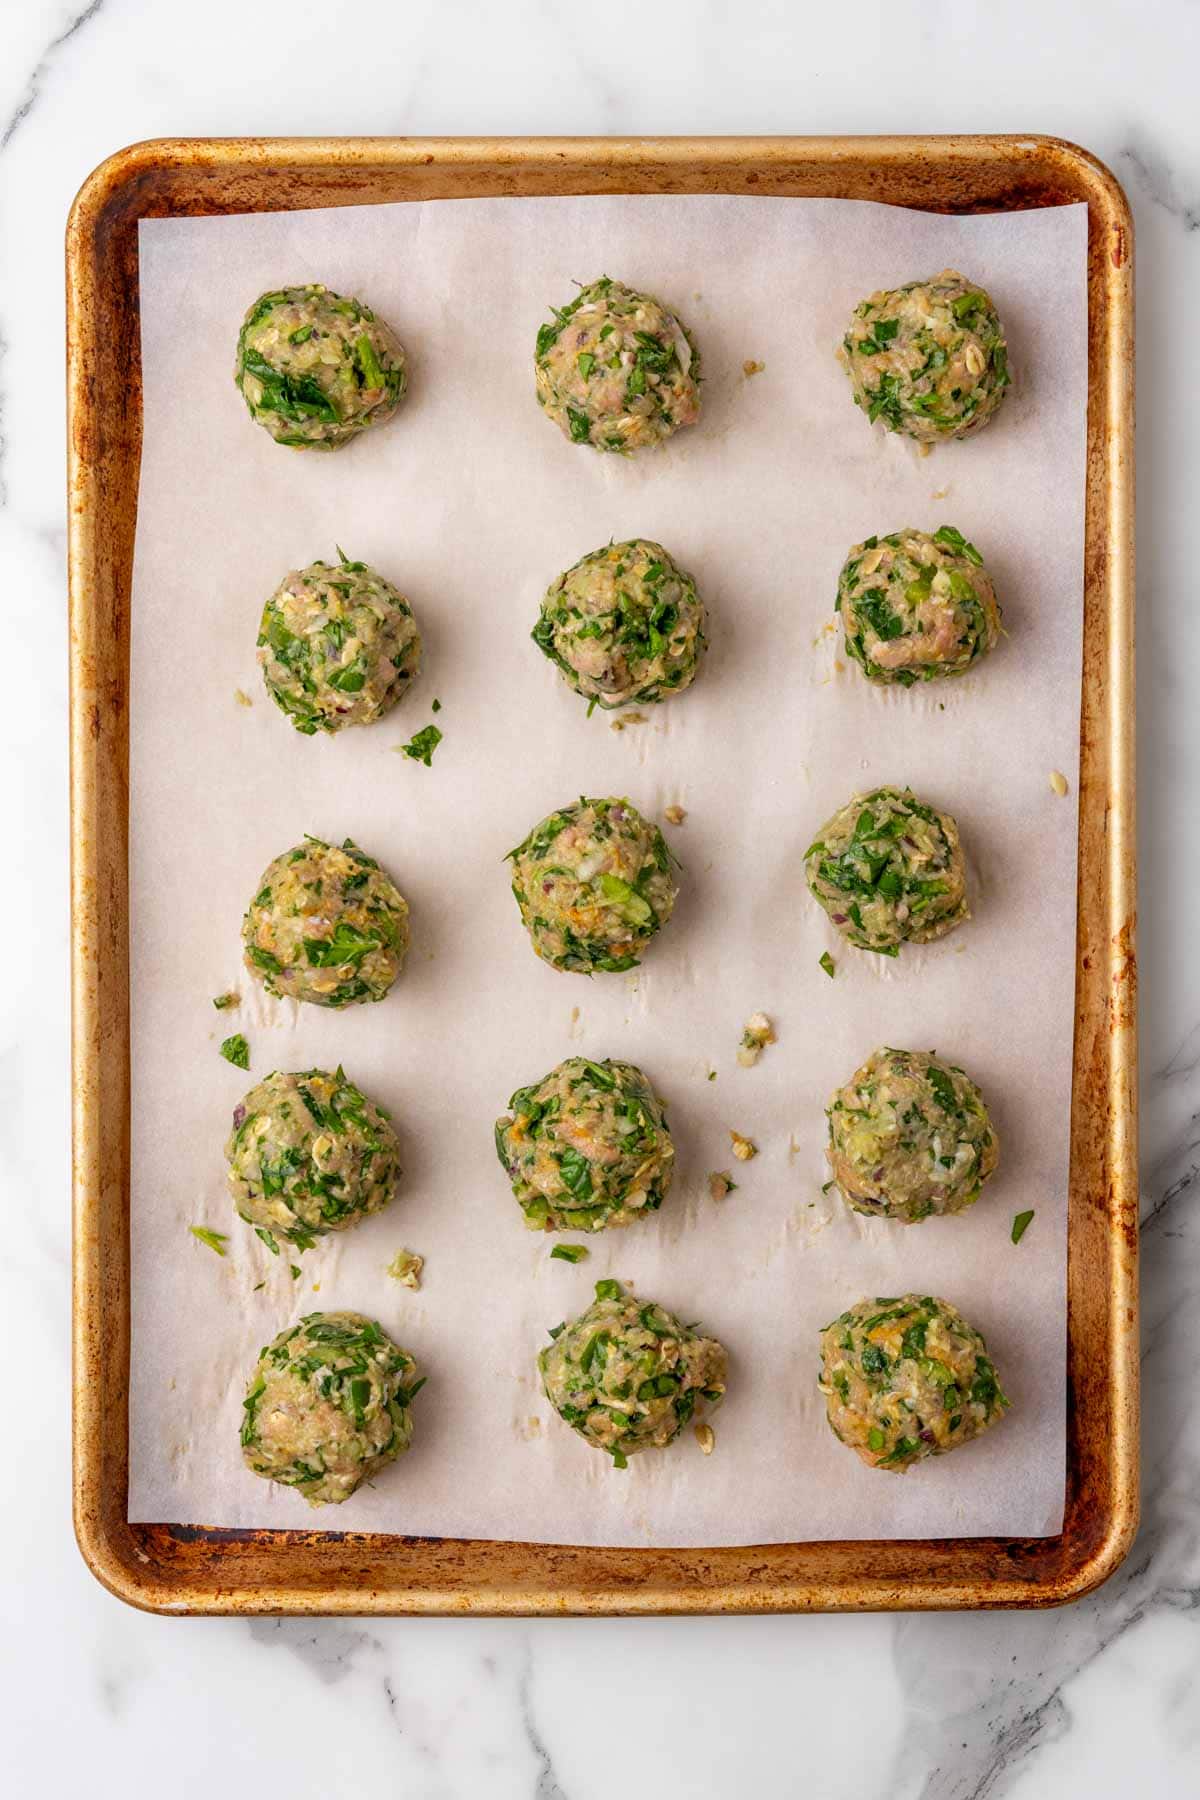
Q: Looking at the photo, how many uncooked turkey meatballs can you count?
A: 15